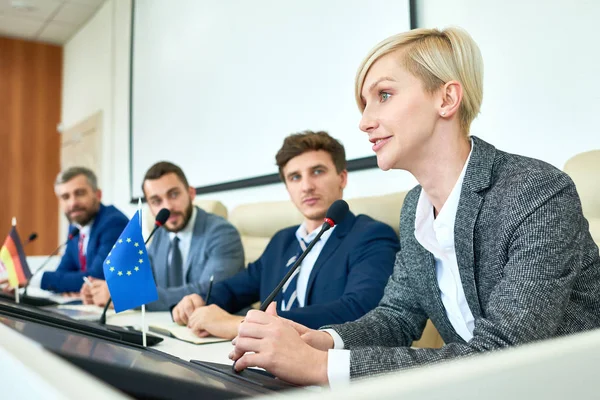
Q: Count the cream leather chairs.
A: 3